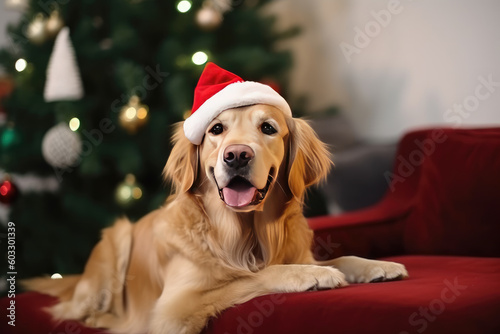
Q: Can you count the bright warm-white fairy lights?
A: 5